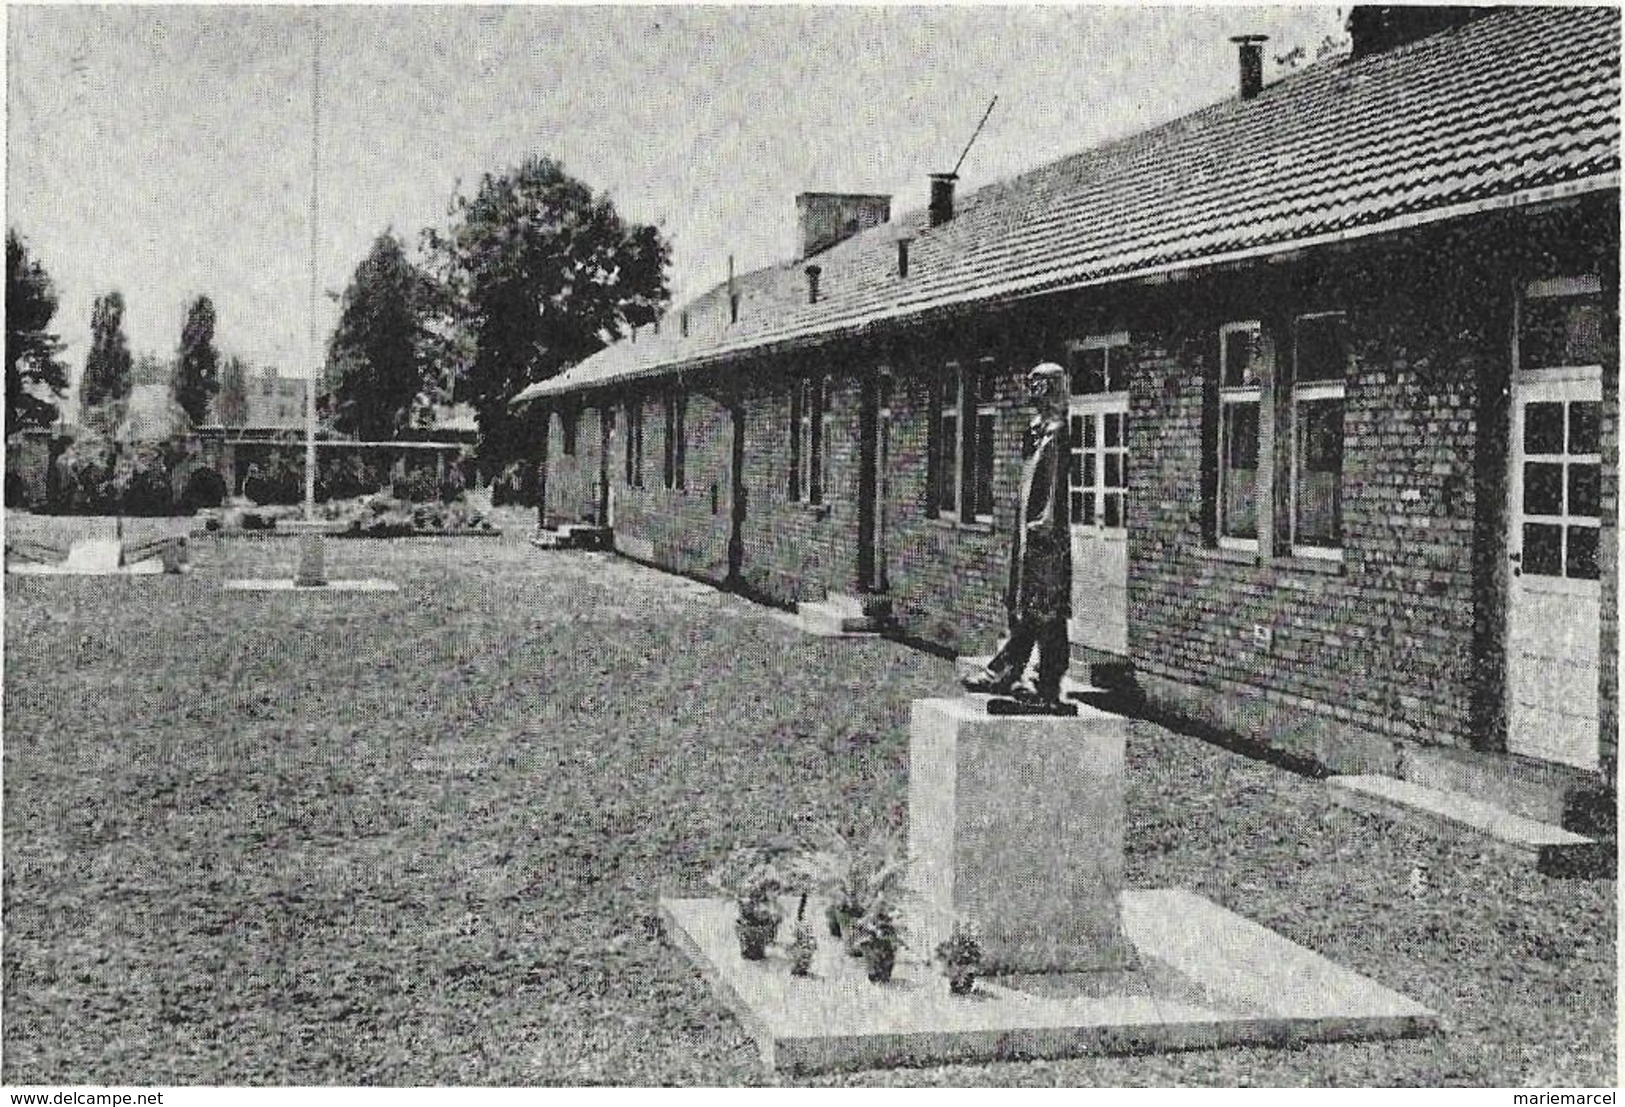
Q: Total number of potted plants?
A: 5